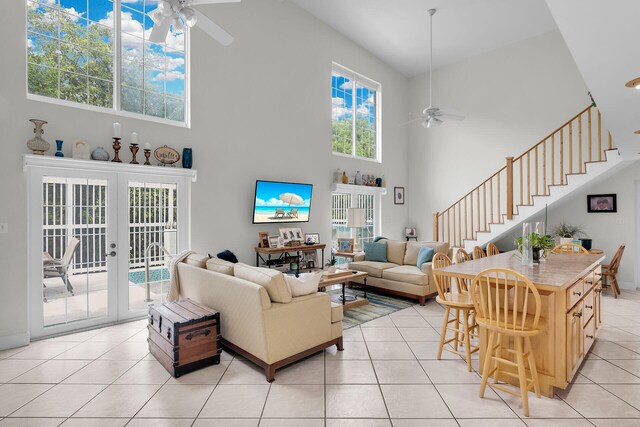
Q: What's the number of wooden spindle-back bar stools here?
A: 6